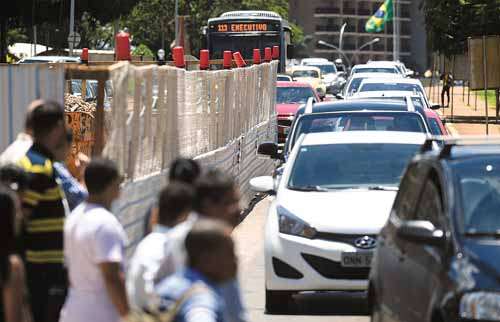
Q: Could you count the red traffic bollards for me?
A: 9